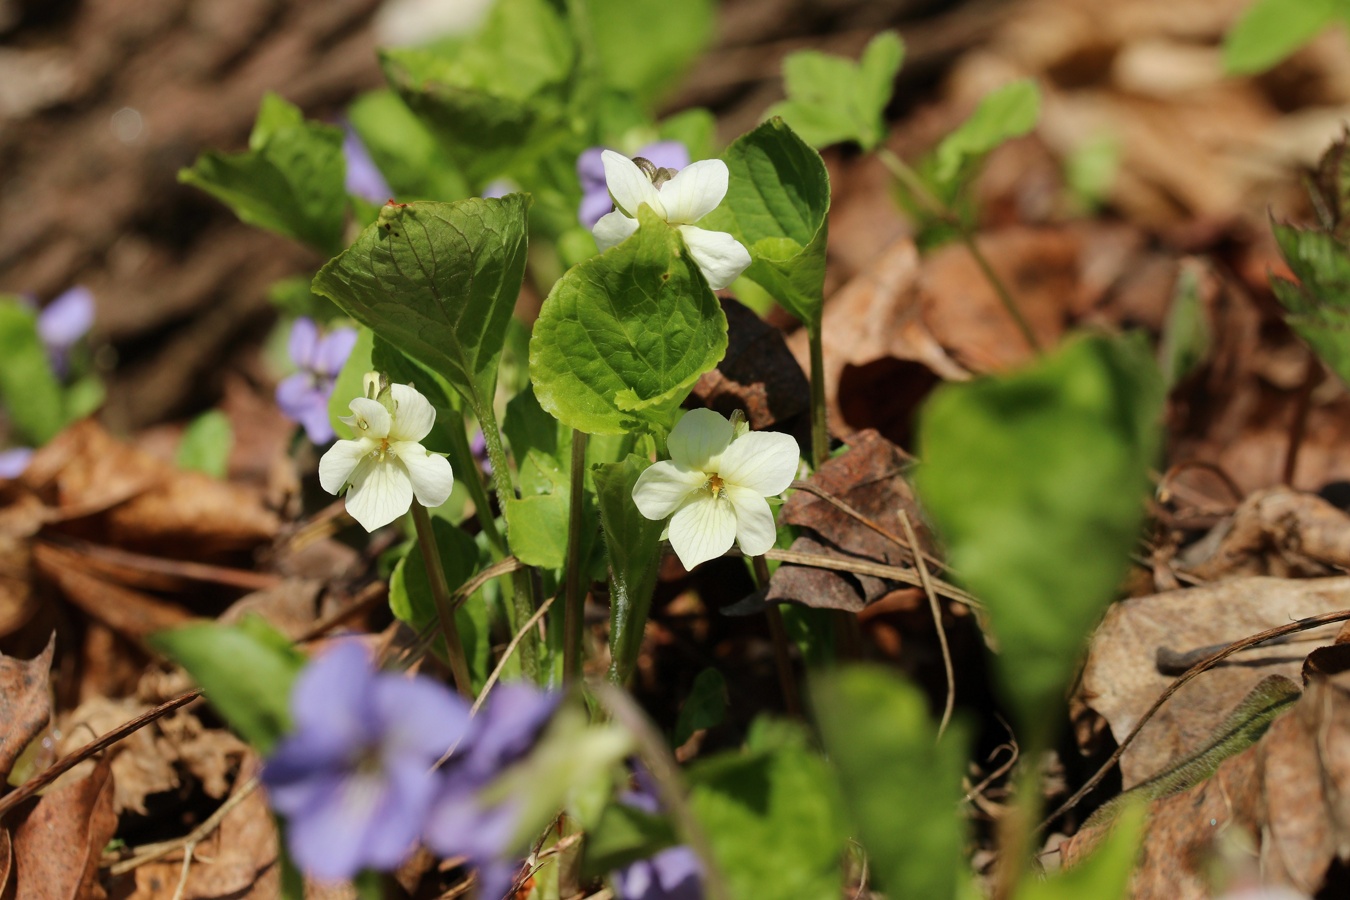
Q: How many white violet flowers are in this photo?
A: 3